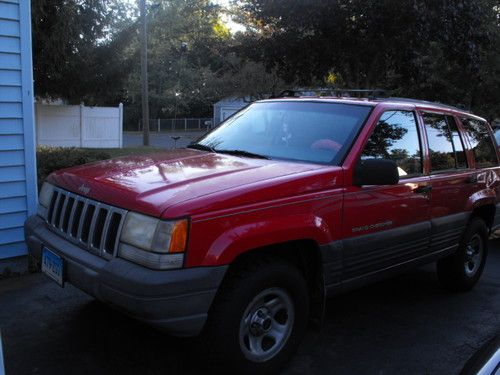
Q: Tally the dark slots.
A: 7